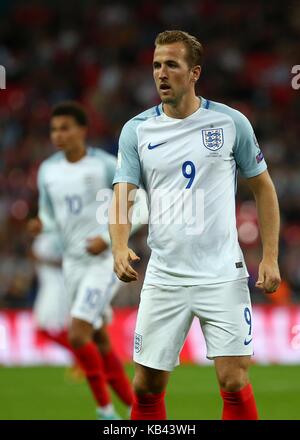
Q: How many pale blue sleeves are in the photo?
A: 4